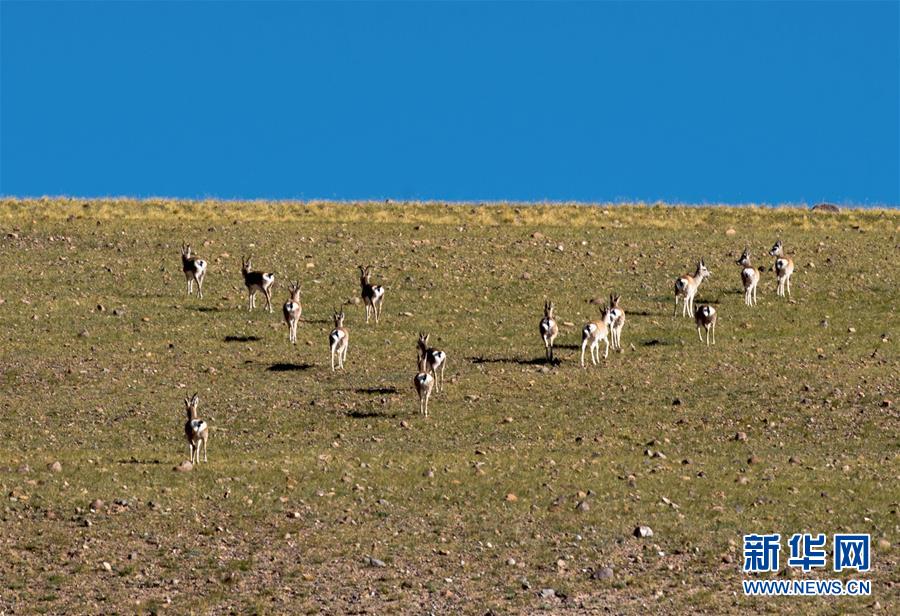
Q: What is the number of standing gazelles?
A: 15